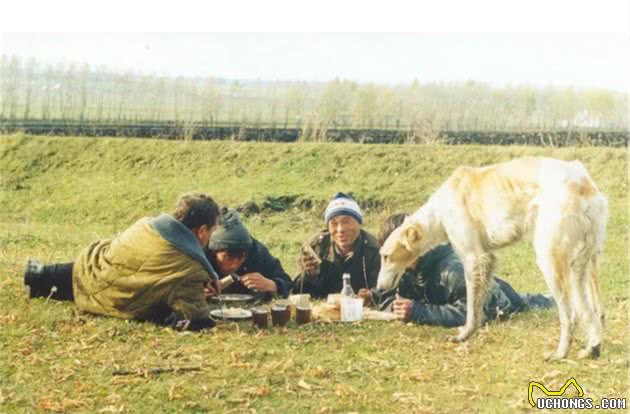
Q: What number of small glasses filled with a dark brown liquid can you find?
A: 3